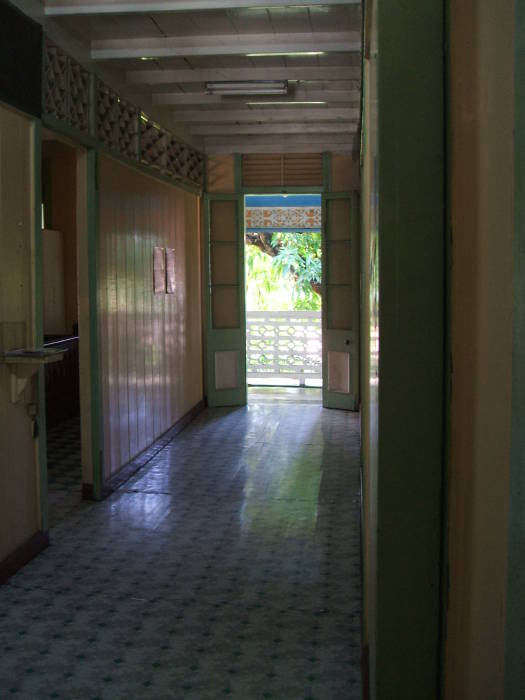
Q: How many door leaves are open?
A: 2